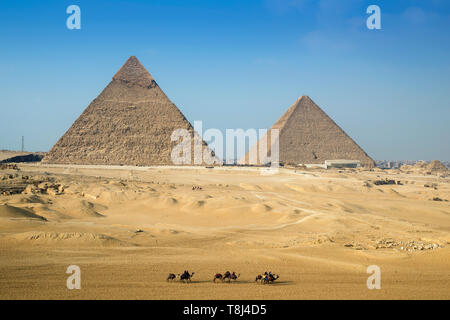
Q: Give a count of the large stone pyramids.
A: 2